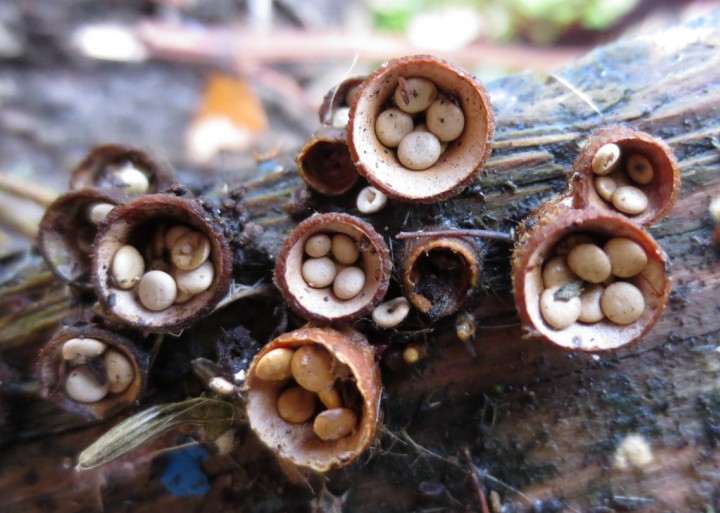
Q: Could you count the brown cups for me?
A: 12